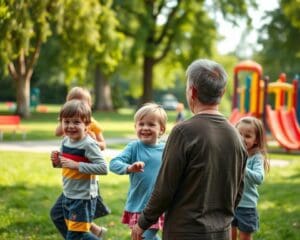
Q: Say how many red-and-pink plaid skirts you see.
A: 1